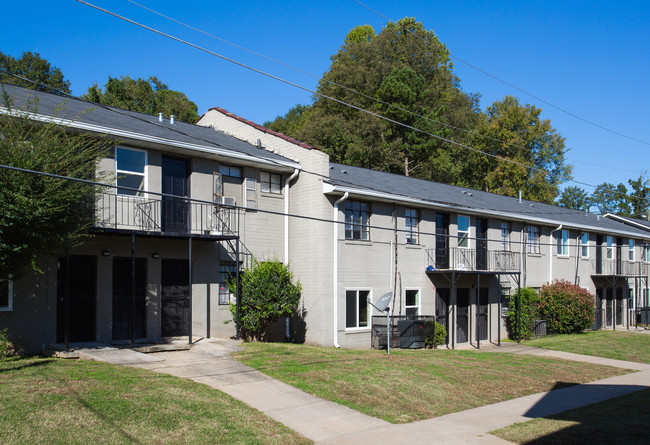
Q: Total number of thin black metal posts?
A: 12